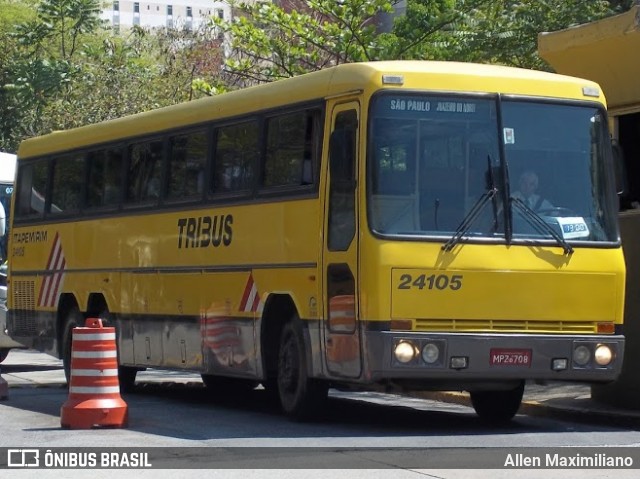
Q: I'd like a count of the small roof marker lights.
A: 2